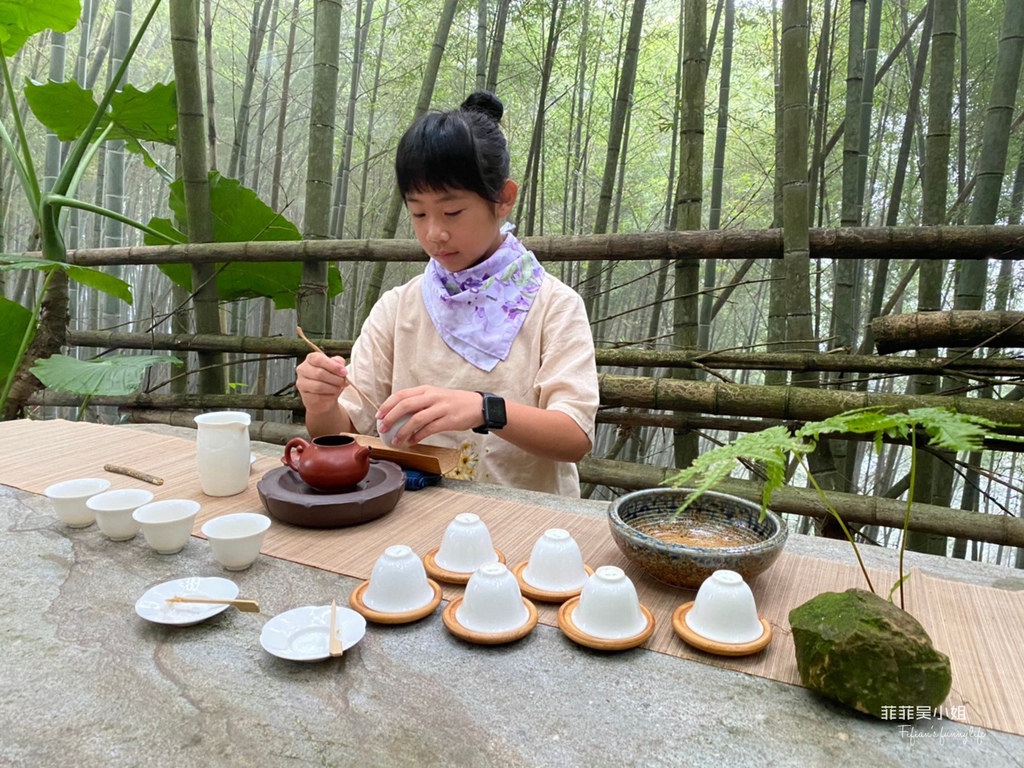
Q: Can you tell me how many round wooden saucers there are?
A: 6